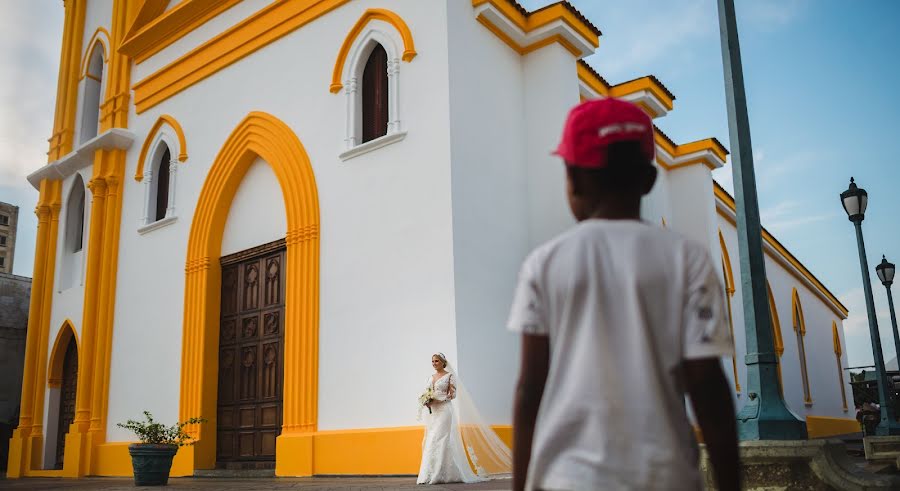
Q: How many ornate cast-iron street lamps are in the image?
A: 2